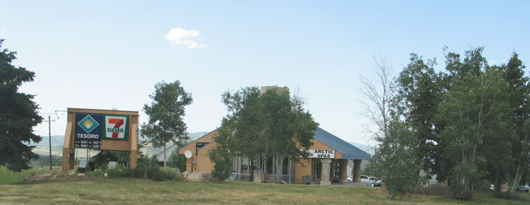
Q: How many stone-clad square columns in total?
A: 3